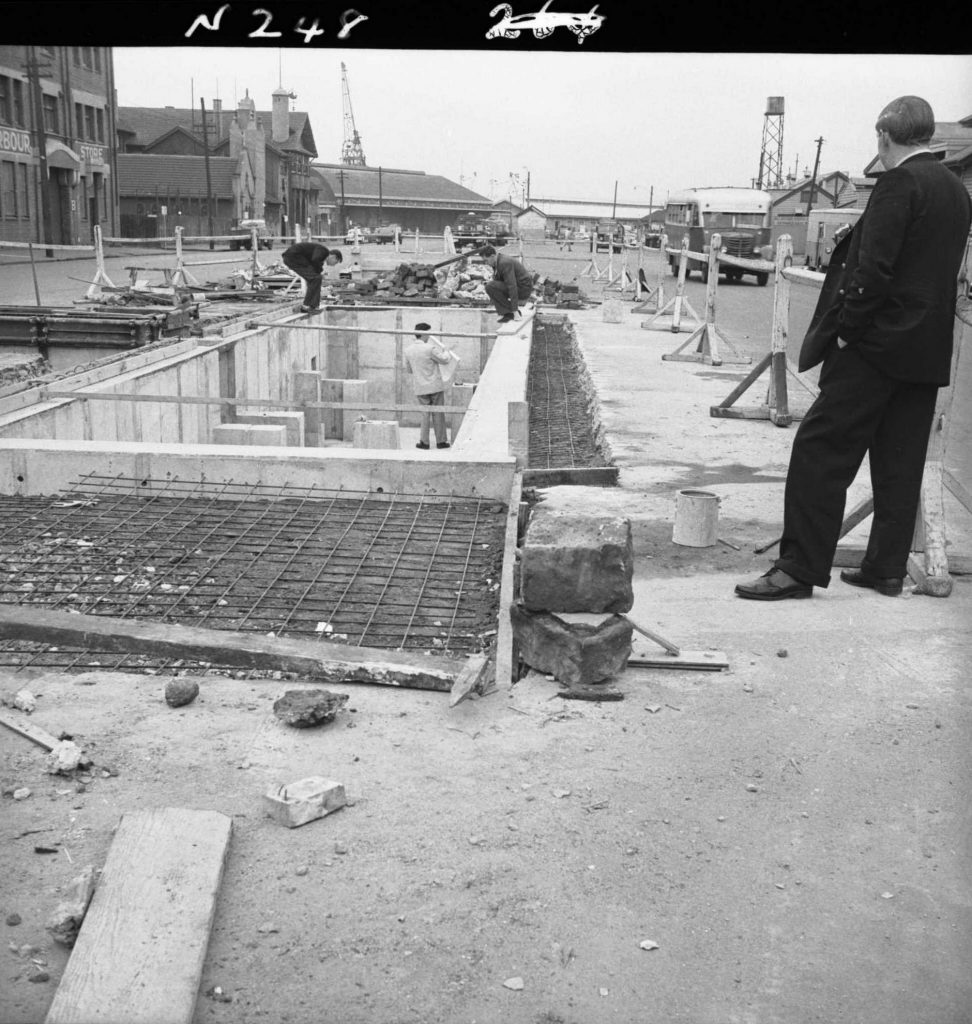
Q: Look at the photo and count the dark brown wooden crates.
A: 0